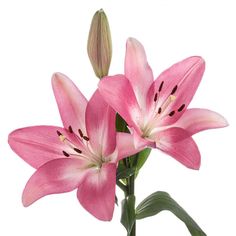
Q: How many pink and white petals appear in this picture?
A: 12